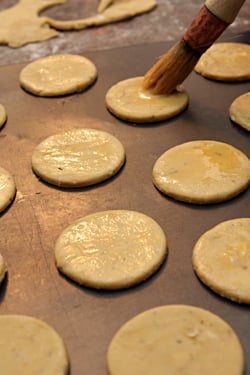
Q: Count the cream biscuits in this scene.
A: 13